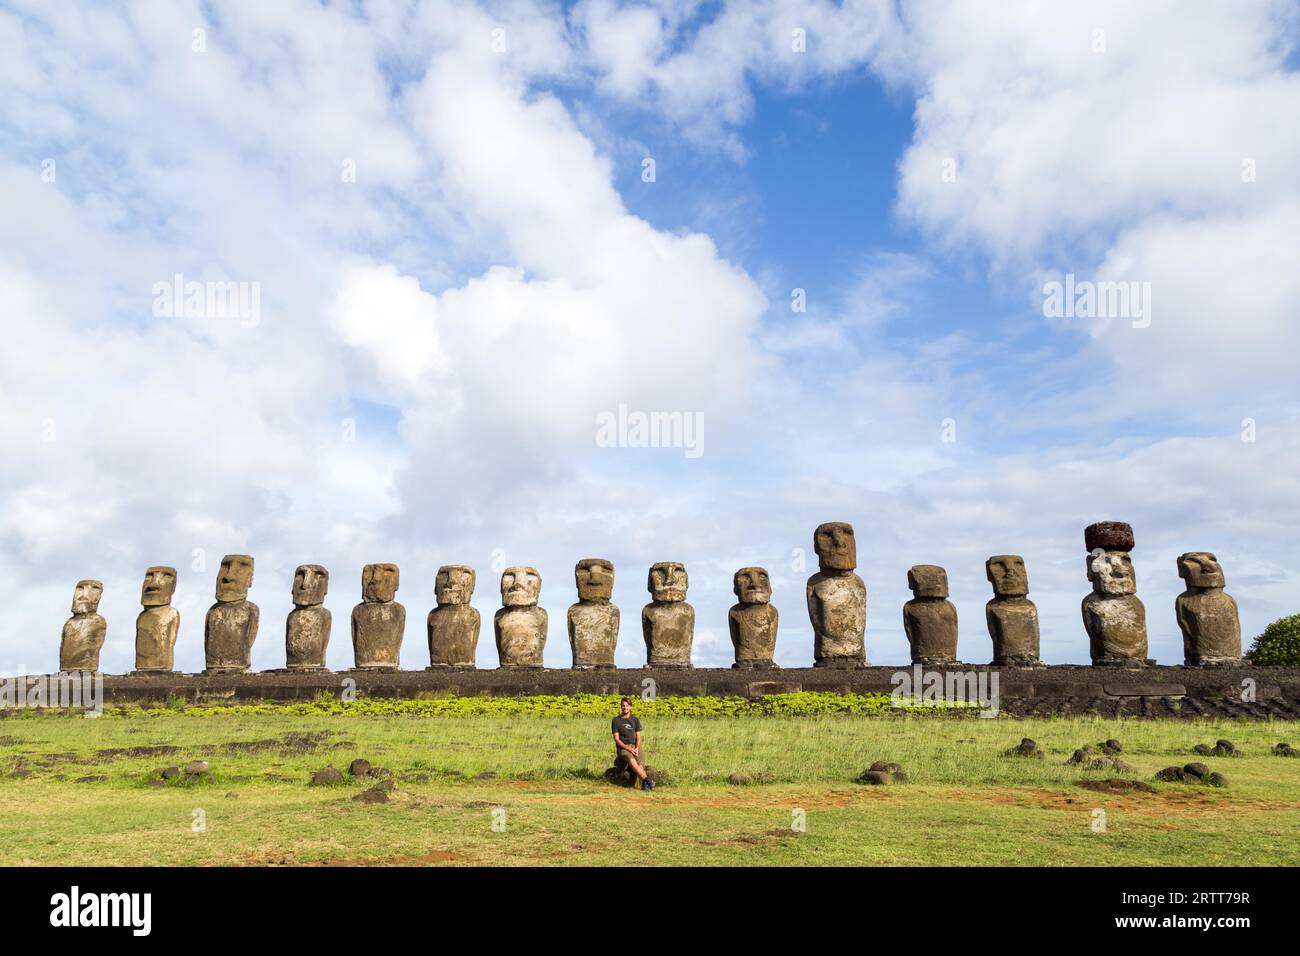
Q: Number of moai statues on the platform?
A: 15